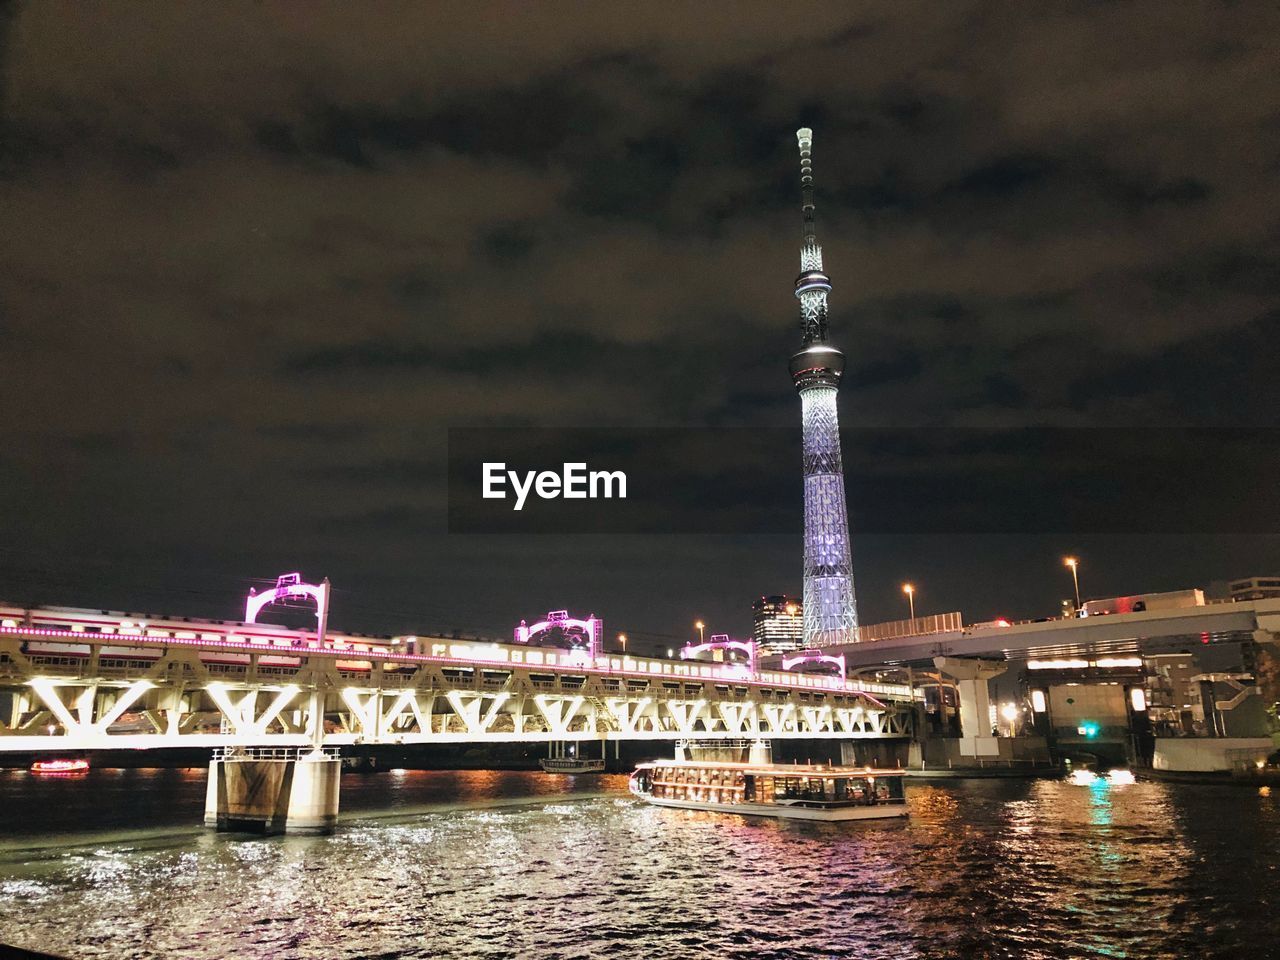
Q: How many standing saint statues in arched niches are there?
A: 0